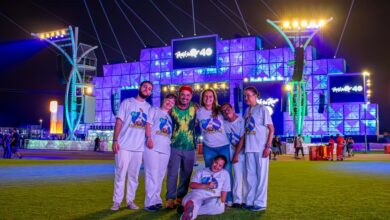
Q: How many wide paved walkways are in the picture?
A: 1